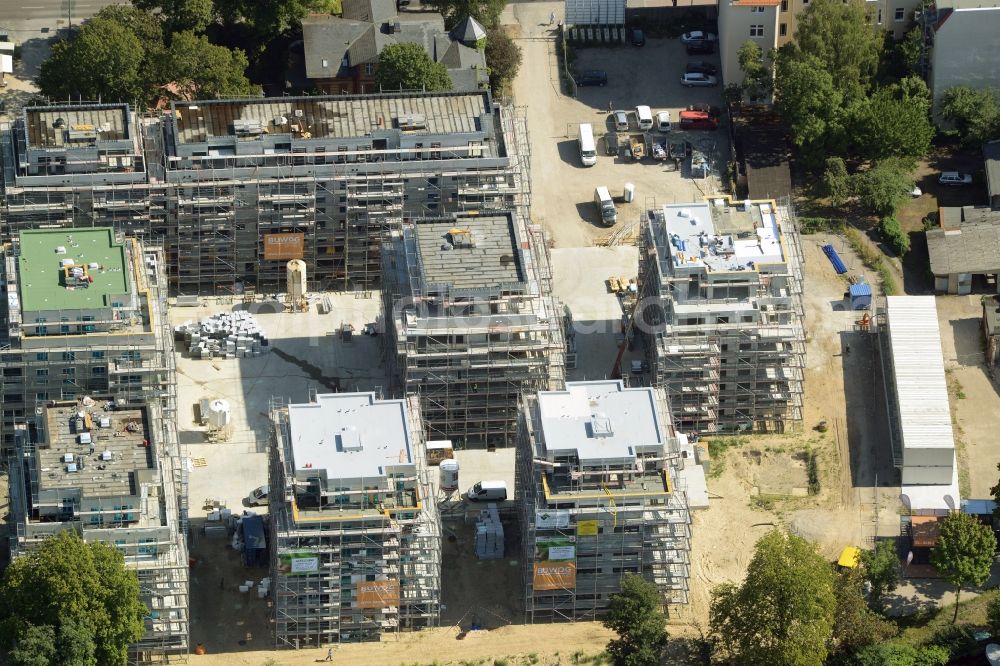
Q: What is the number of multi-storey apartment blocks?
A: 8